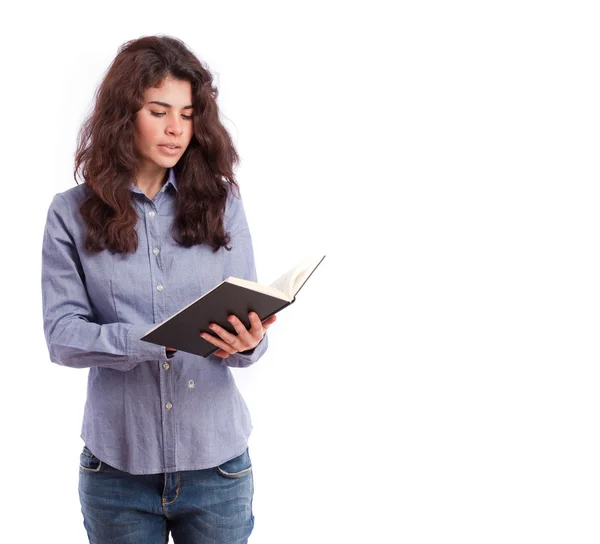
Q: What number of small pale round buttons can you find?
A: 5